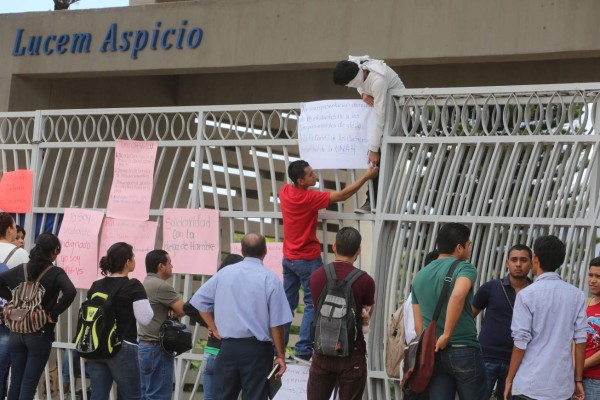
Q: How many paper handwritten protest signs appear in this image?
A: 8